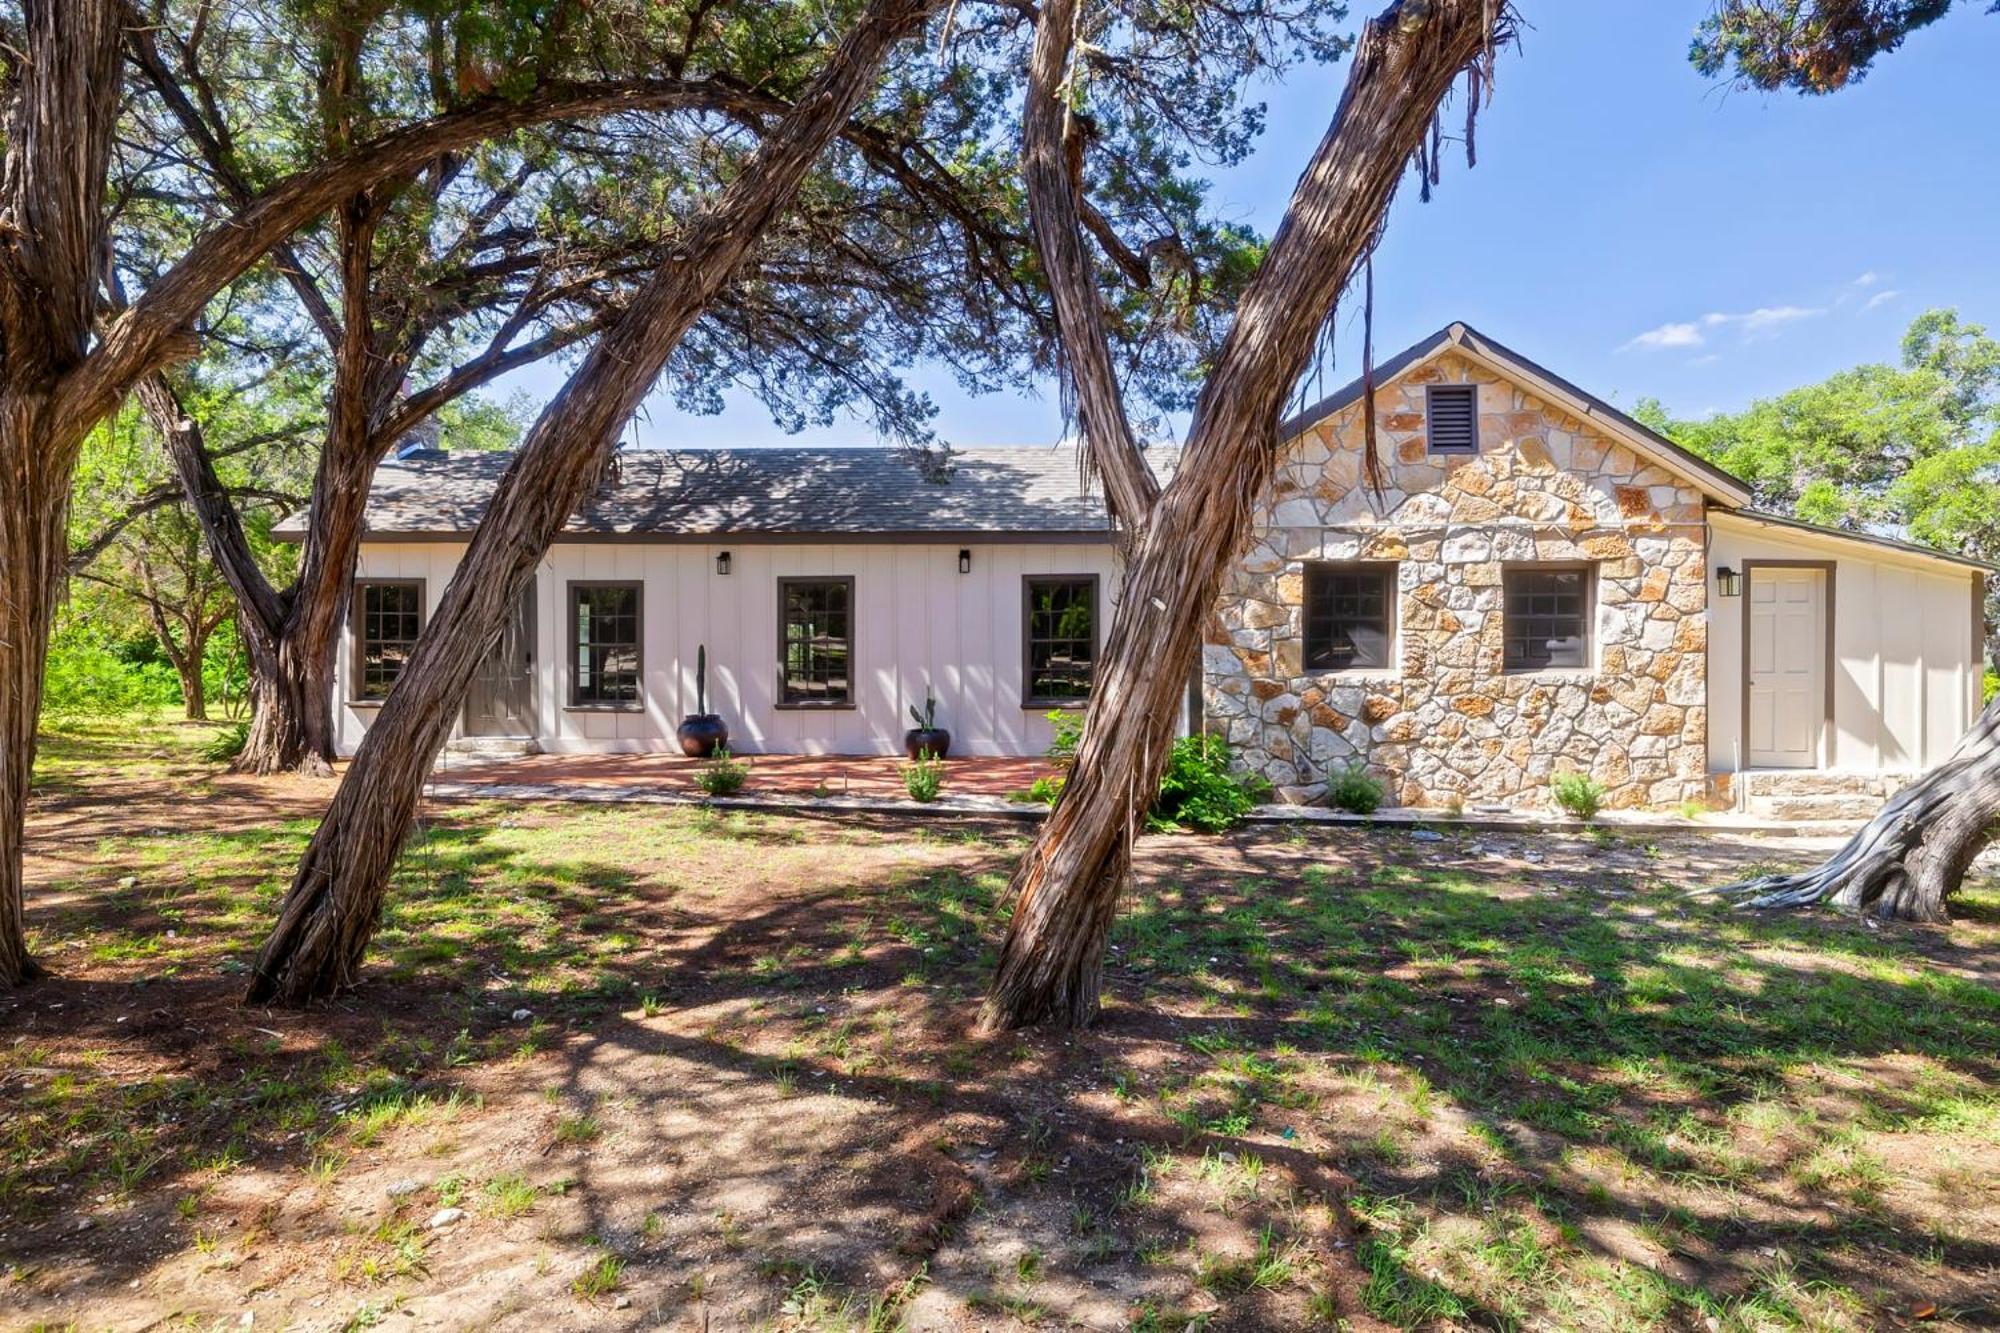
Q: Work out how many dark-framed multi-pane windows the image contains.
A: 6